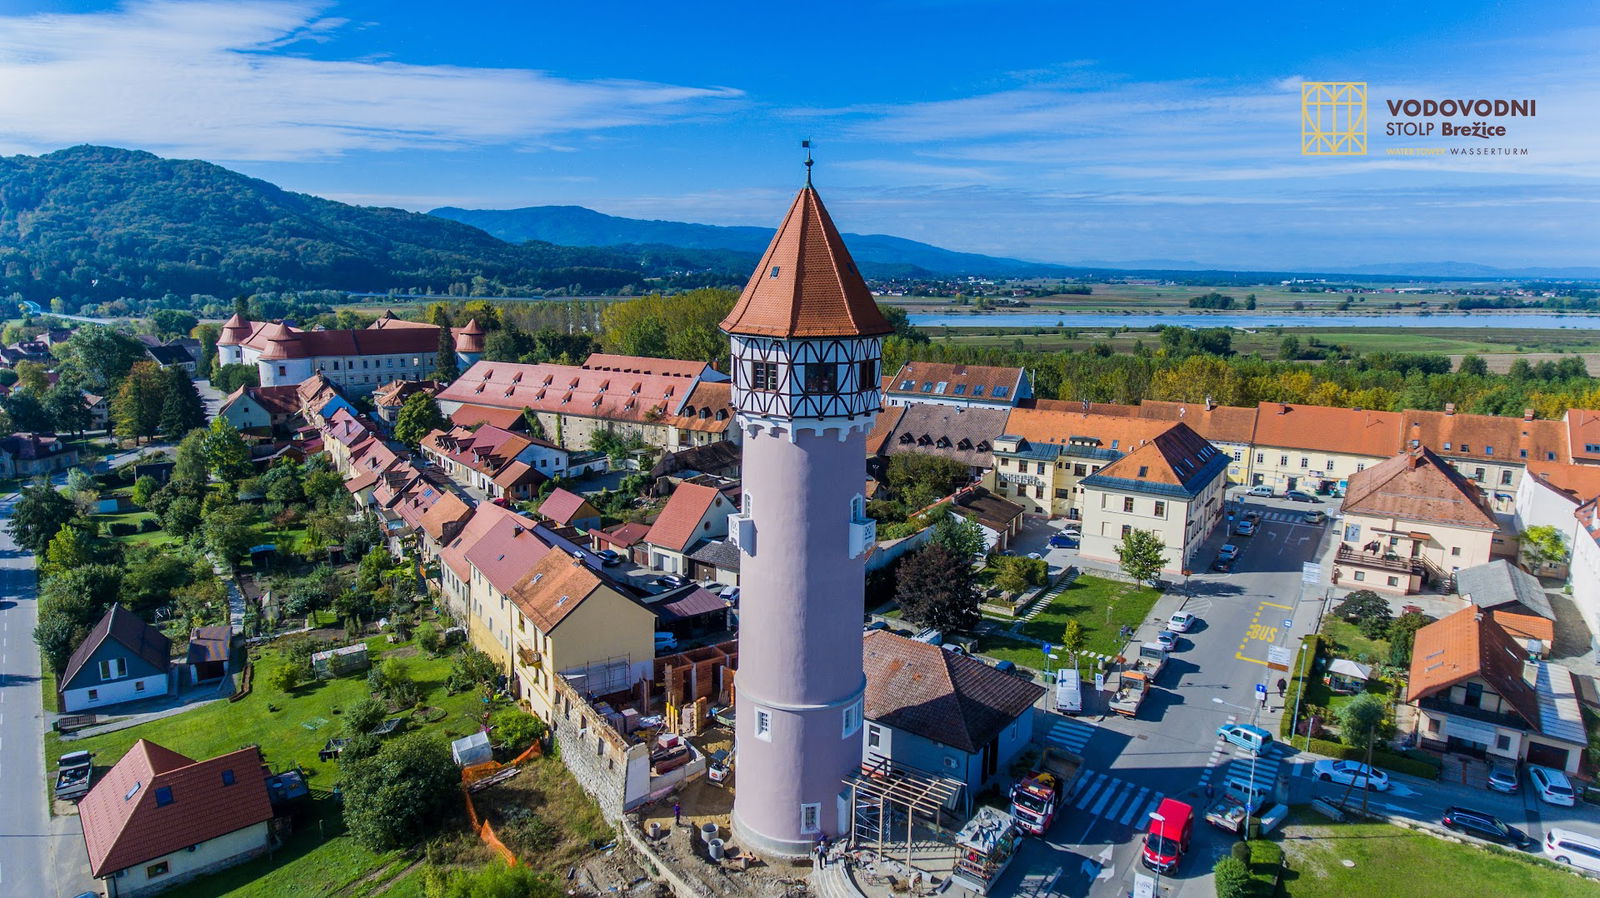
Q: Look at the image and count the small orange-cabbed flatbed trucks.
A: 1